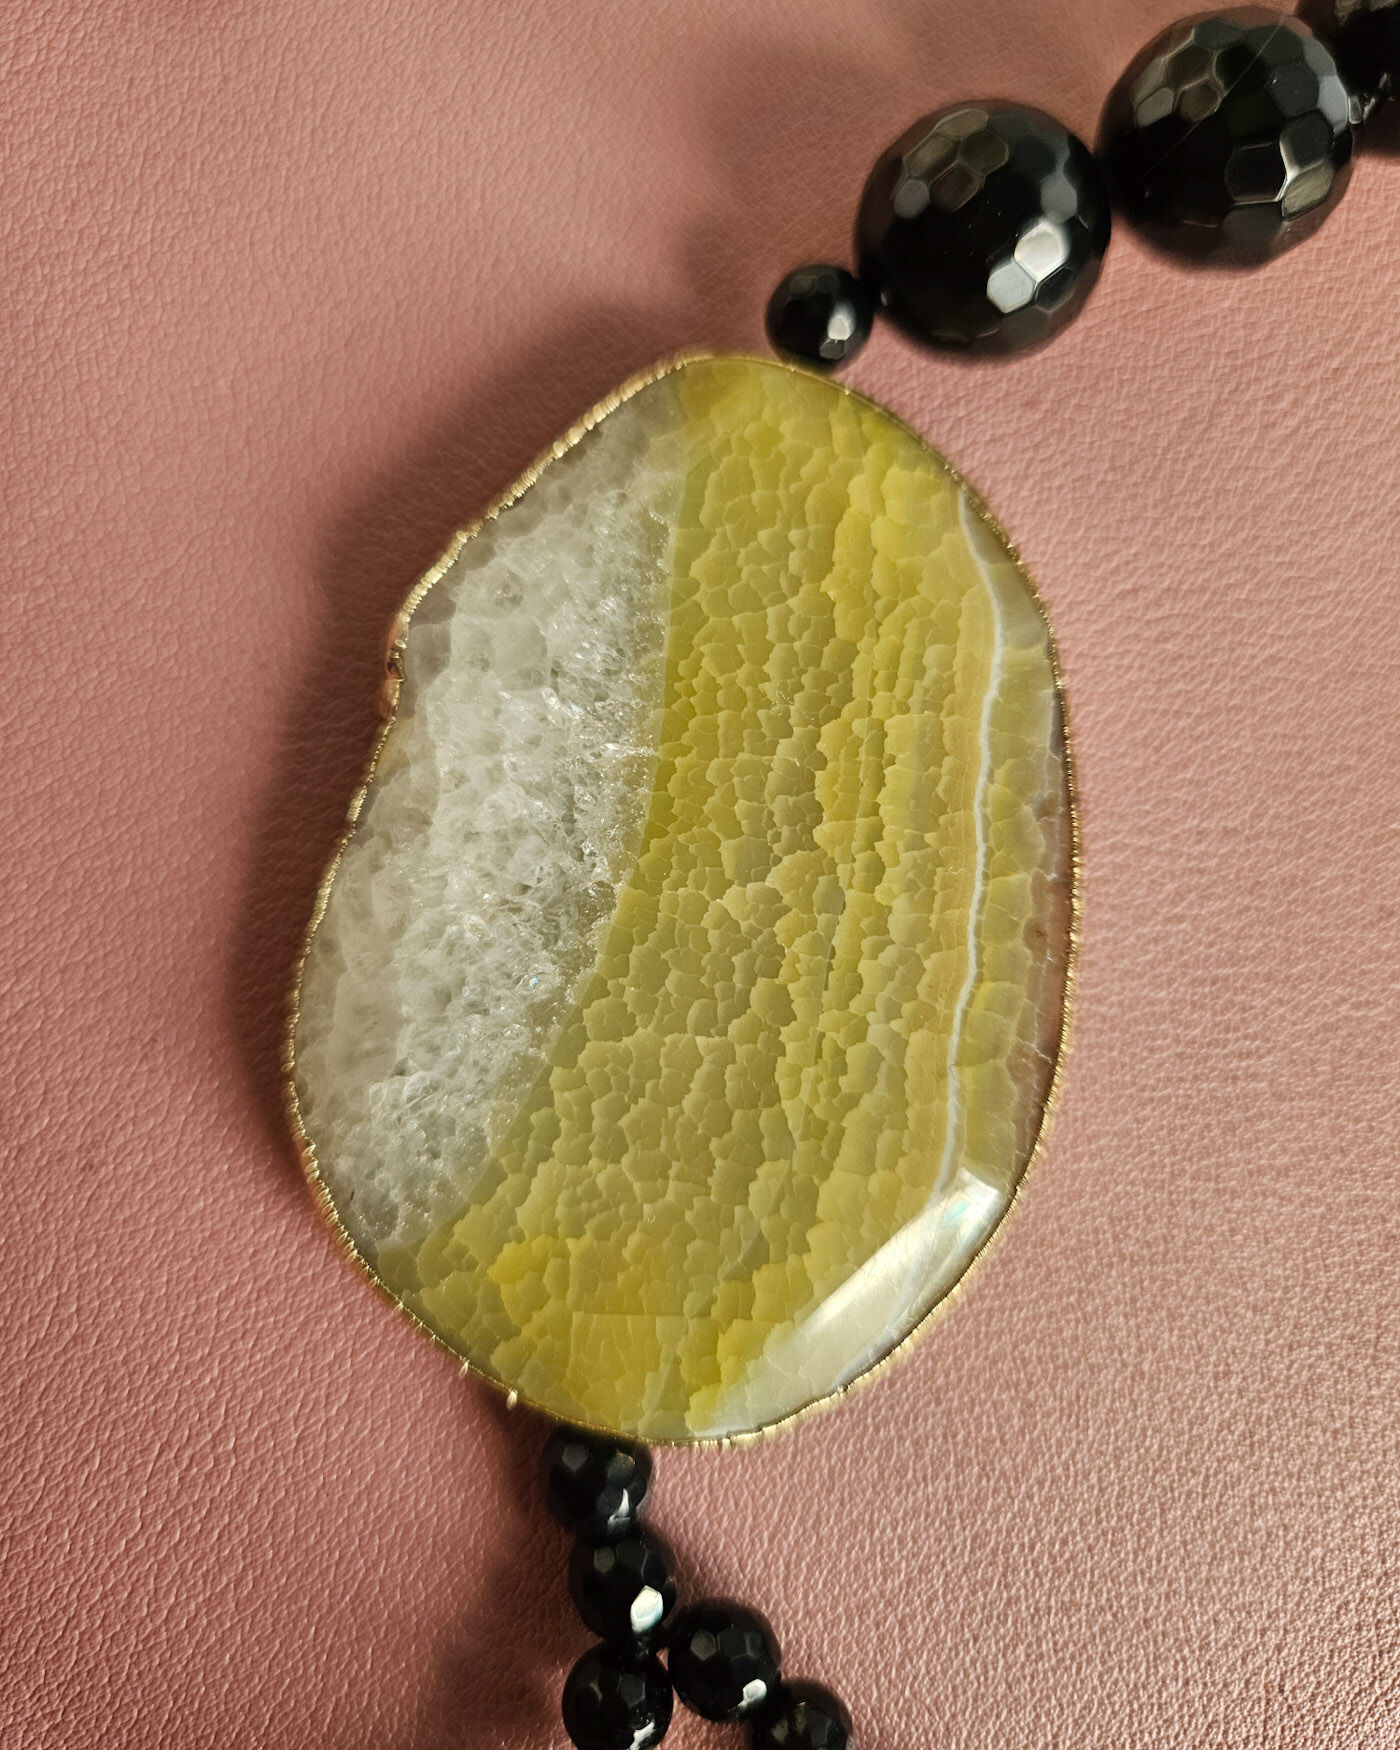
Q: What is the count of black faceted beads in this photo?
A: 9